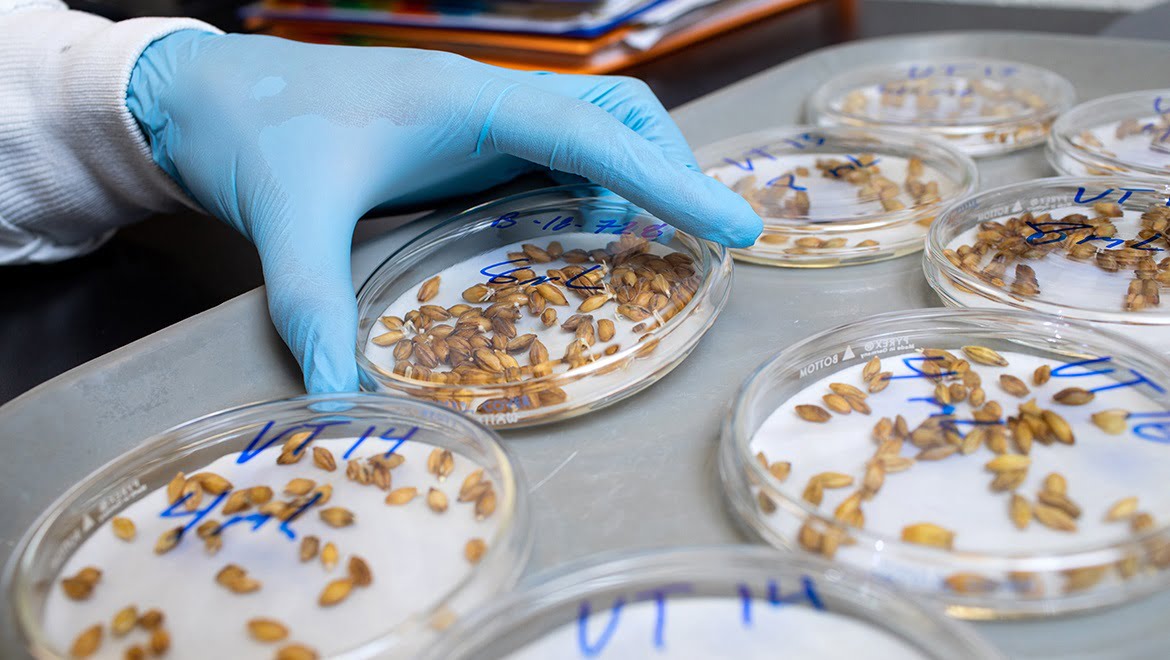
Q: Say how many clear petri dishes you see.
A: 8